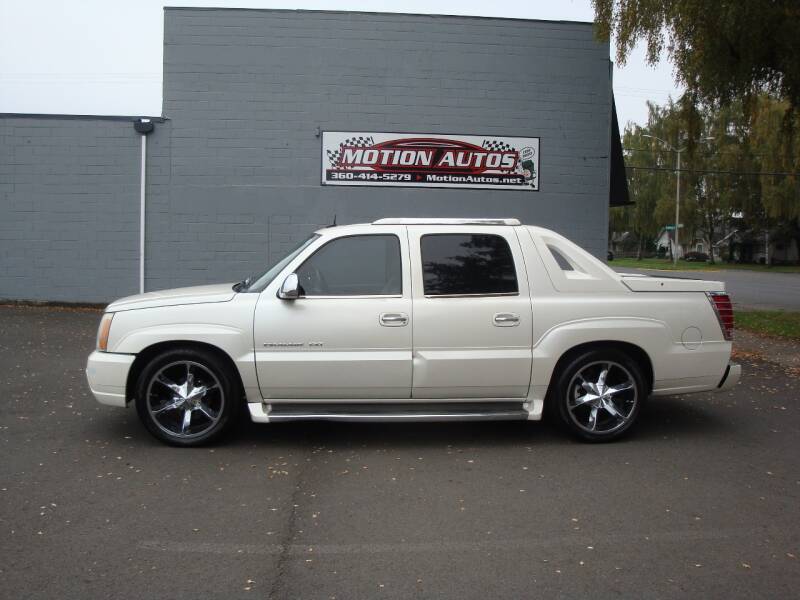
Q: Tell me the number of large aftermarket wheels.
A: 2